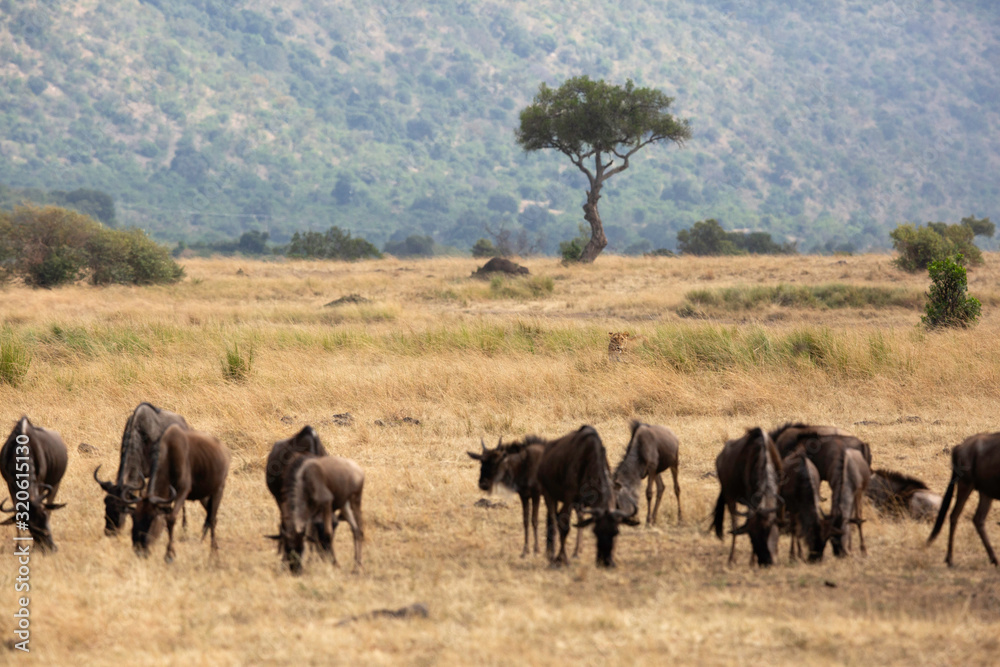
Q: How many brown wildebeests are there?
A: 15